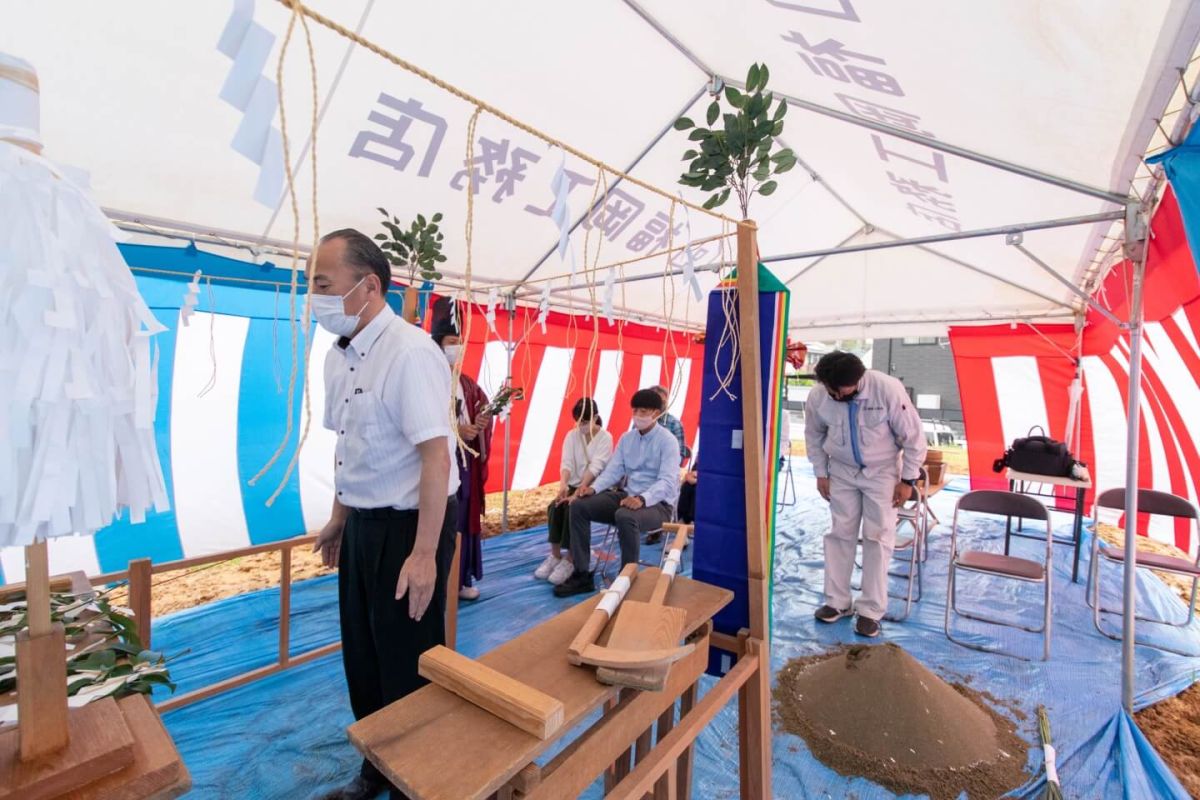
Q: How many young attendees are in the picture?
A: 2